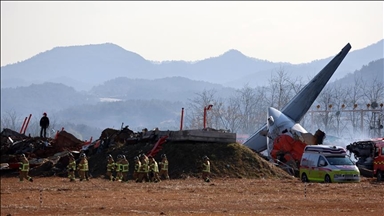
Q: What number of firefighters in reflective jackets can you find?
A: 11